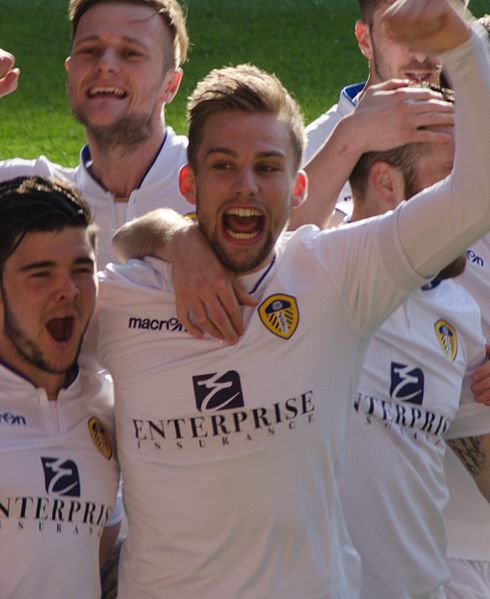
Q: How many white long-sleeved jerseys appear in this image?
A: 1